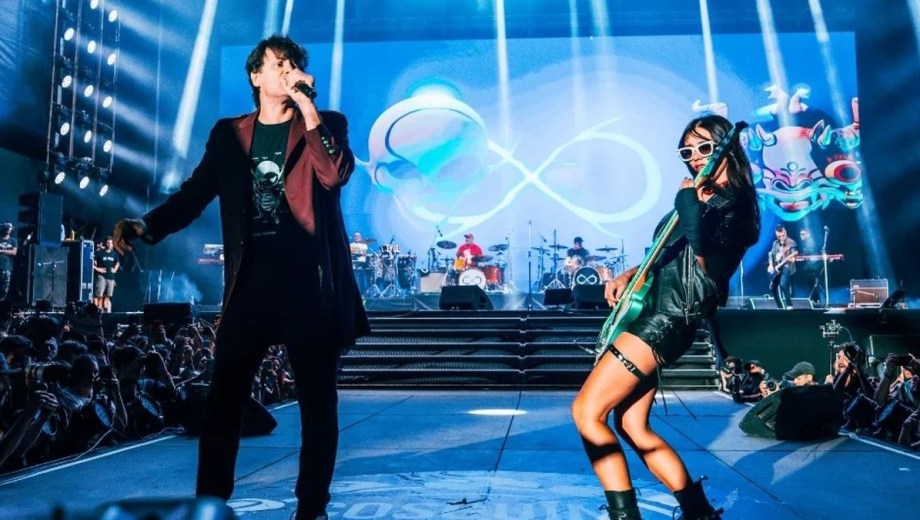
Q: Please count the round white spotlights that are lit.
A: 14